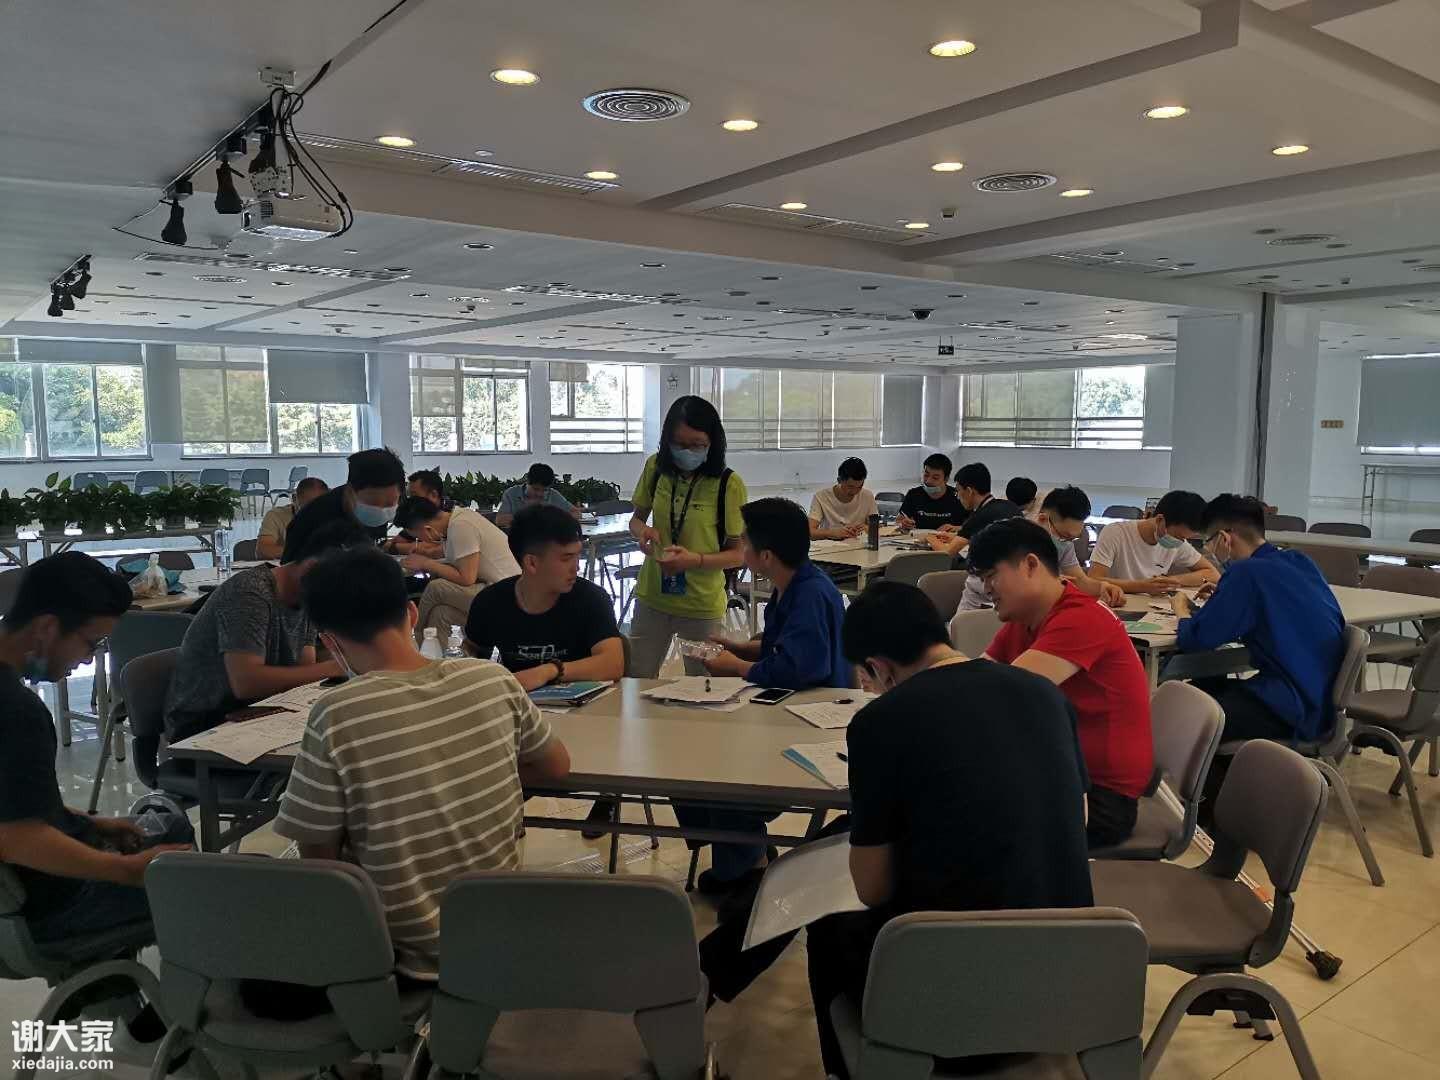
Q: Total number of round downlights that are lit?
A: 11